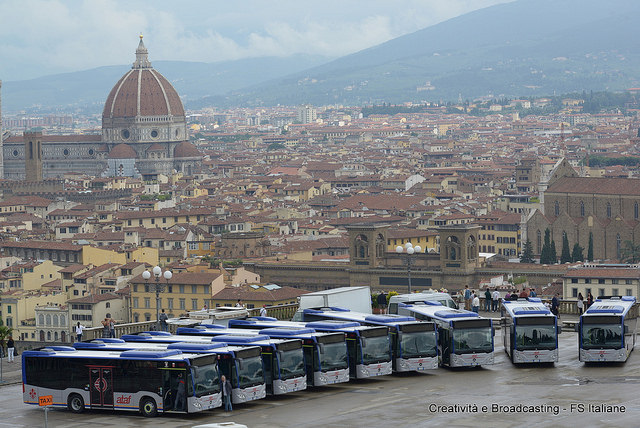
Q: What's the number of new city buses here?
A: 9